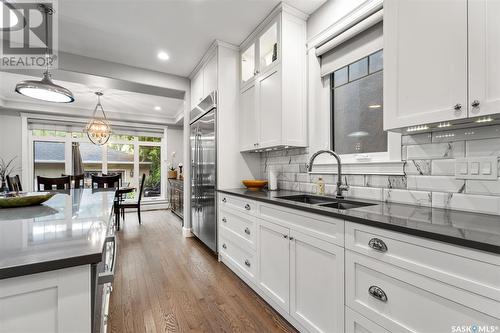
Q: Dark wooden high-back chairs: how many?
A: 6